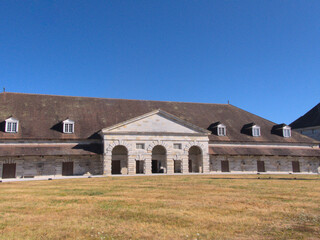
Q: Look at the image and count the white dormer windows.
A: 5